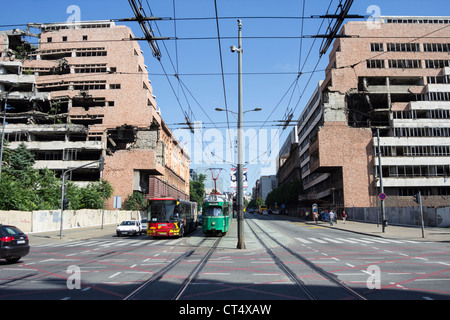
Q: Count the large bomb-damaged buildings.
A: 2